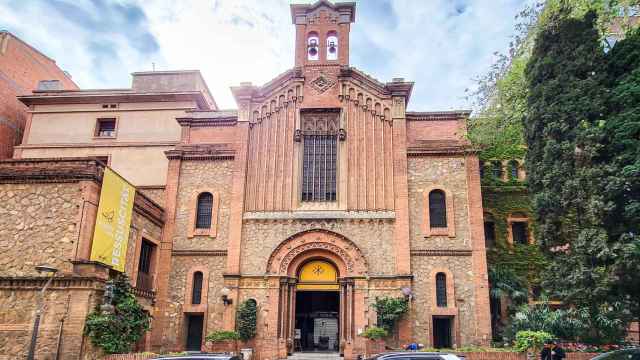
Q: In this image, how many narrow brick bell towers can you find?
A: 1